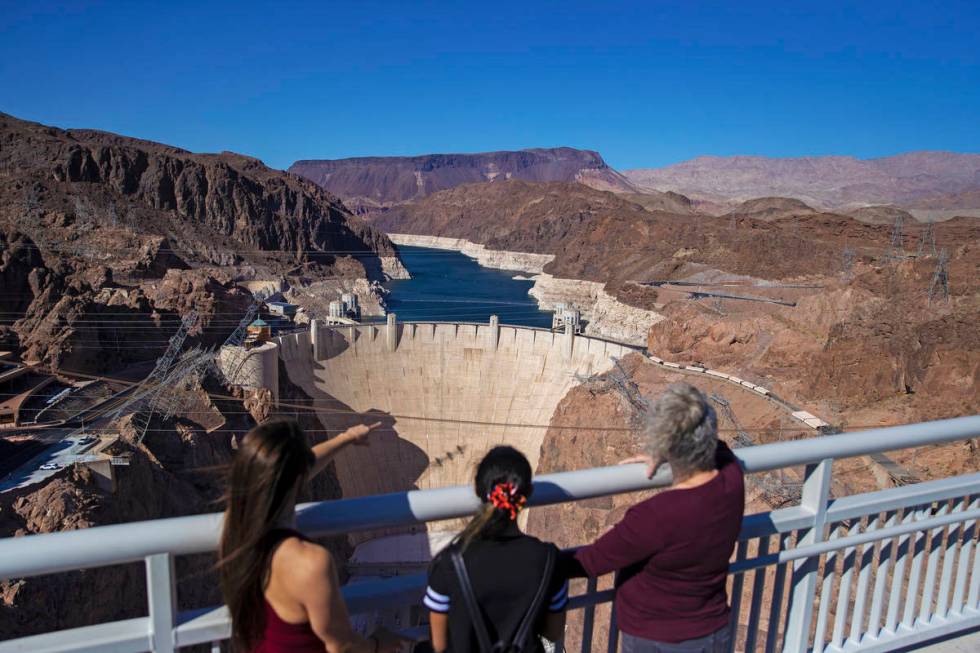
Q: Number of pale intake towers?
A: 4